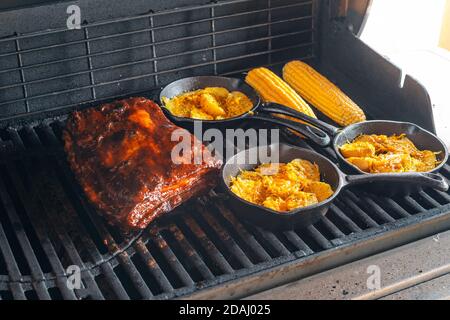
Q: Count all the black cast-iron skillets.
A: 3